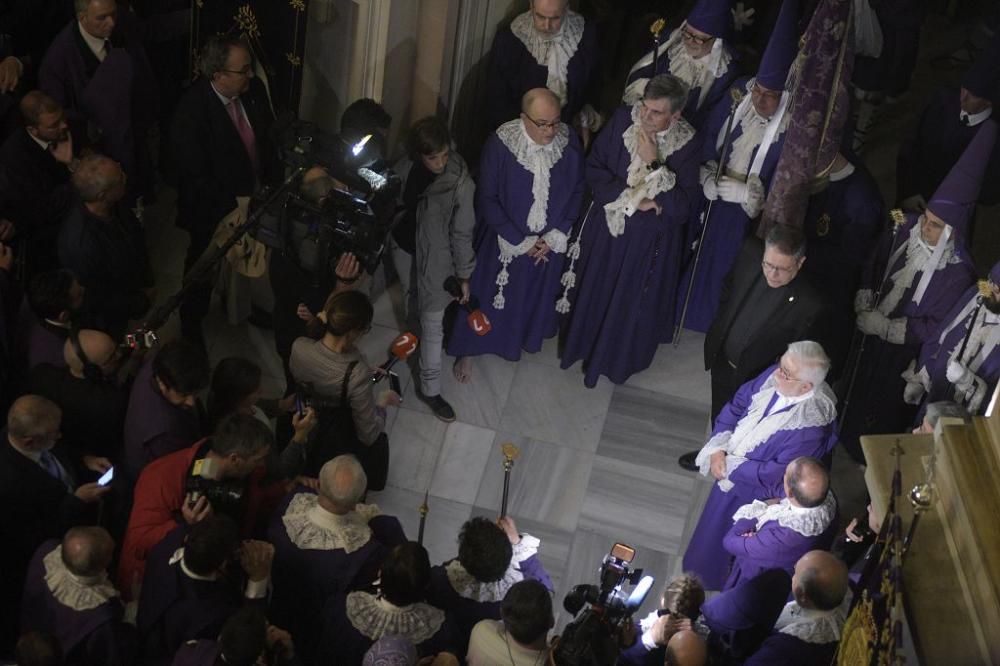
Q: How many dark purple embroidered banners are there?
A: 1